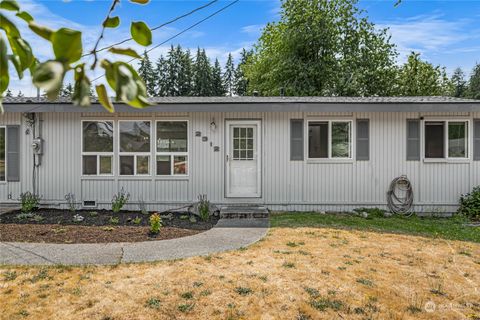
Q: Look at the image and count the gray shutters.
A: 5